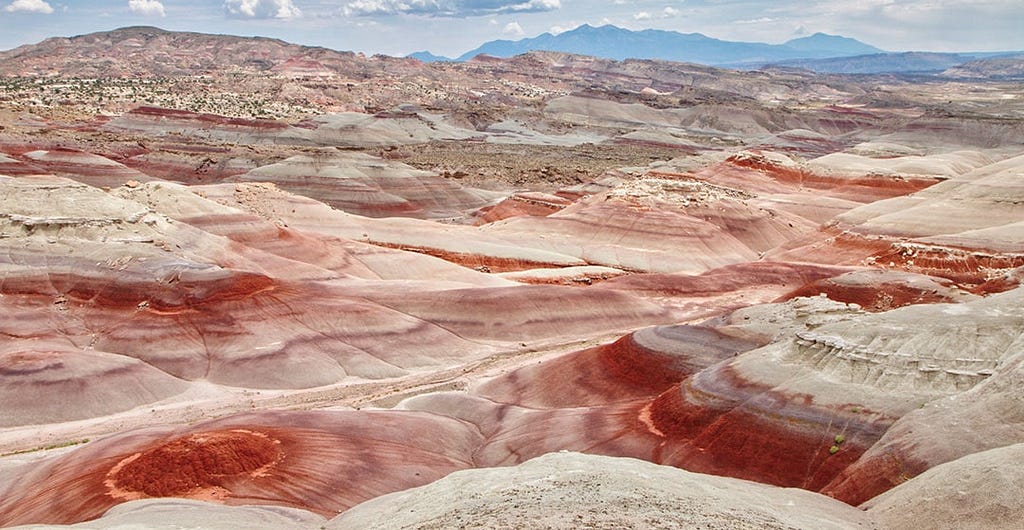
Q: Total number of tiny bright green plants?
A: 2